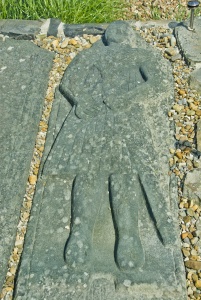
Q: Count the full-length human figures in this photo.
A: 1